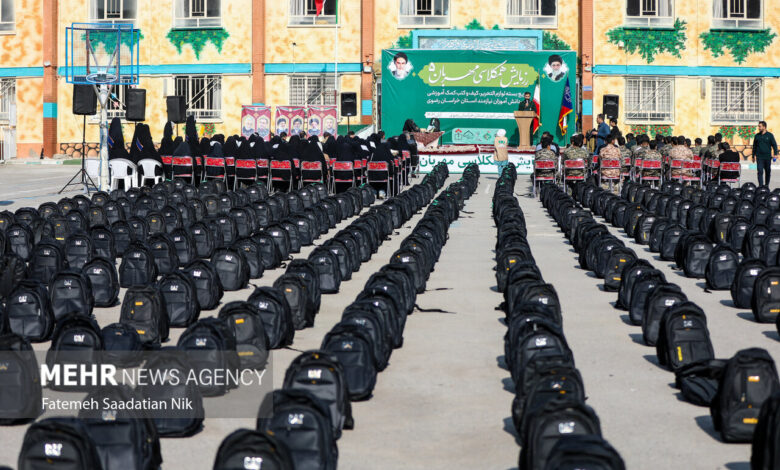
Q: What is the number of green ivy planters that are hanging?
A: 4